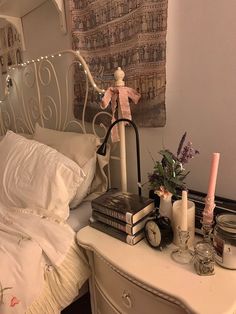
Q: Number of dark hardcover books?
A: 3